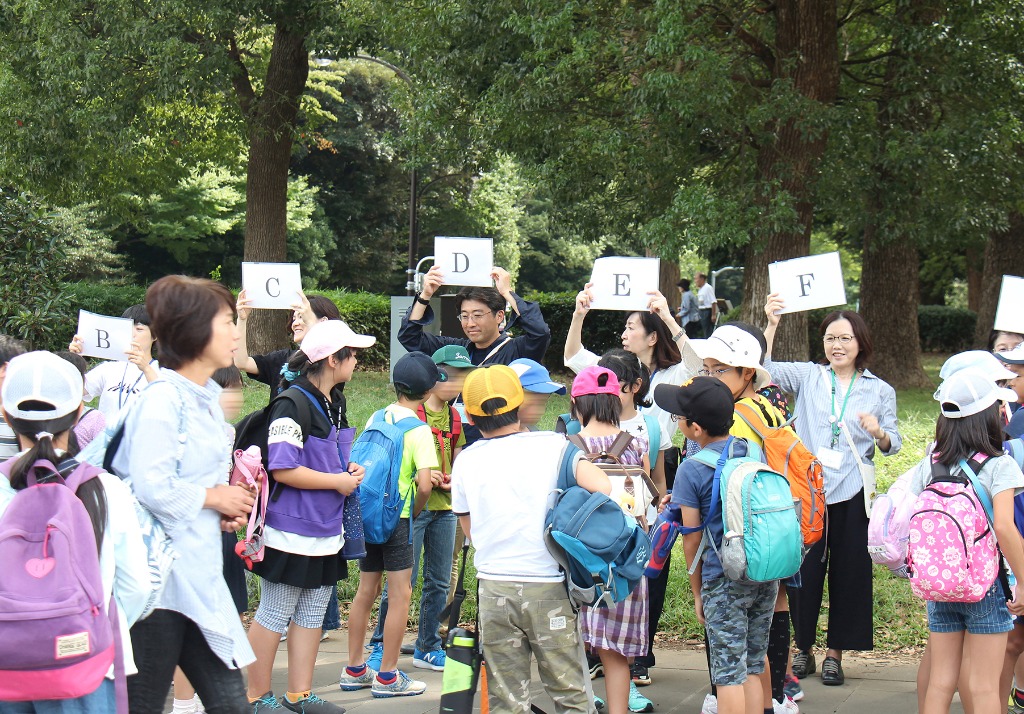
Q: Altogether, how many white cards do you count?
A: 6